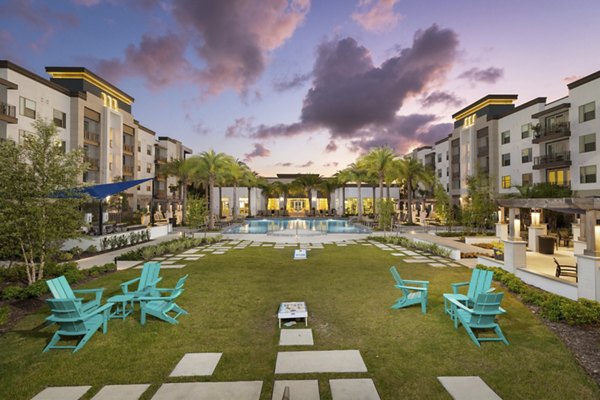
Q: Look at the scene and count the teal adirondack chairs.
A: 7